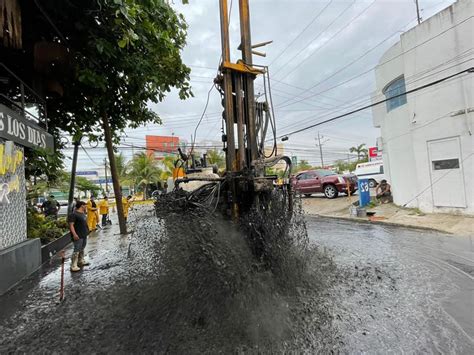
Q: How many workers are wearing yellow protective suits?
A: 3